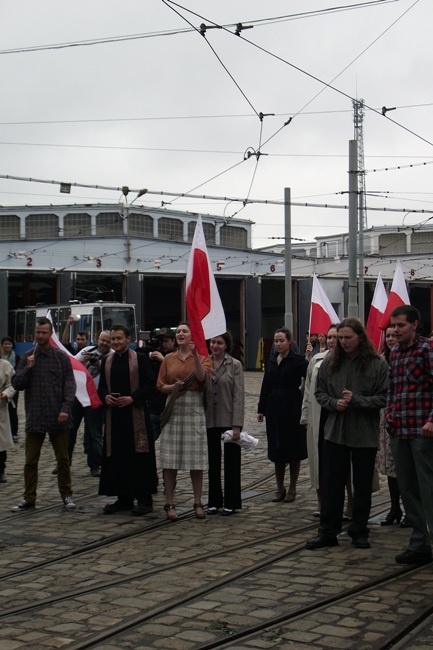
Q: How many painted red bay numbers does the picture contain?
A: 6